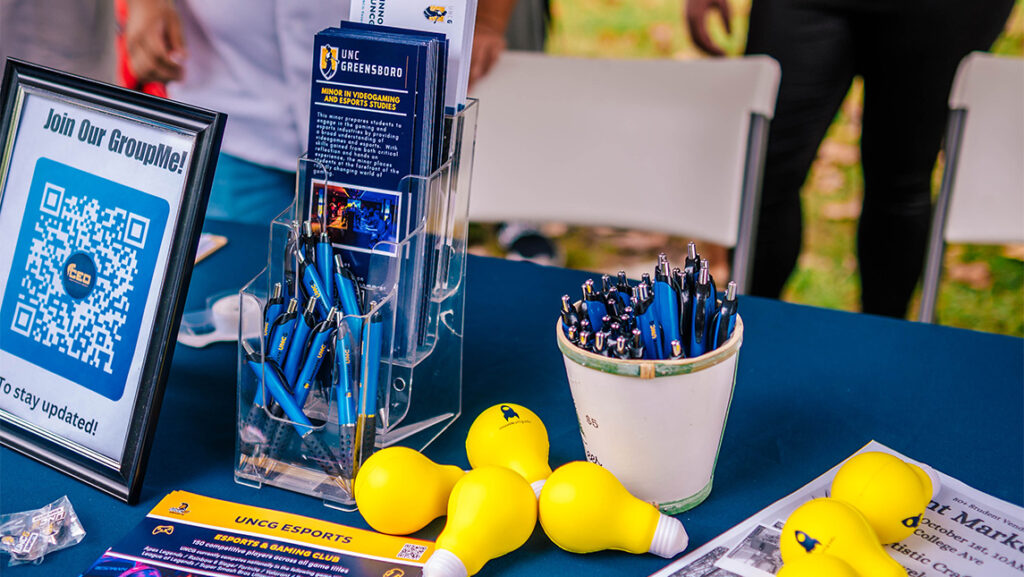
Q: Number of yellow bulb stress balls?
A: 7